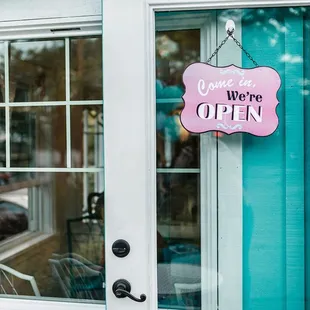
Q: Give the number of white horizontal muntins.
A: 4